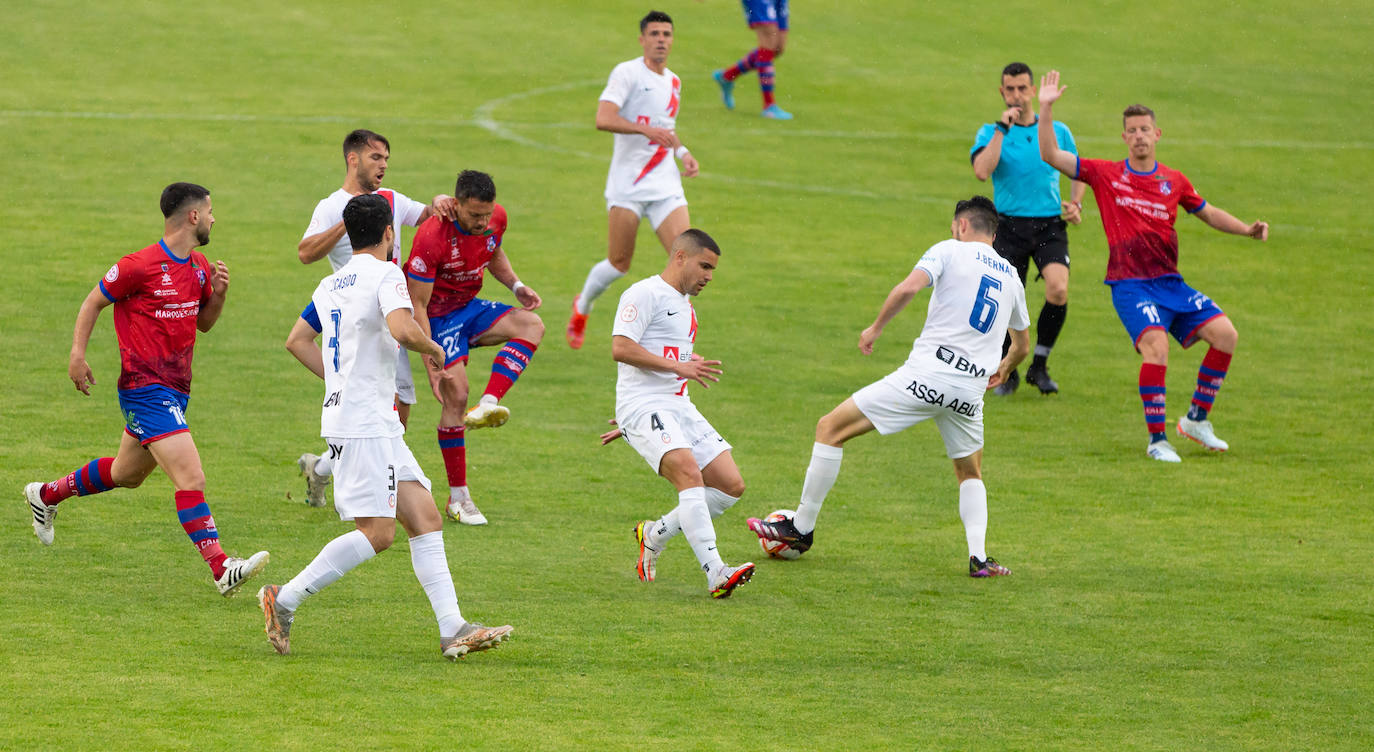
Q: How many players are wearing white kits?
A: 5